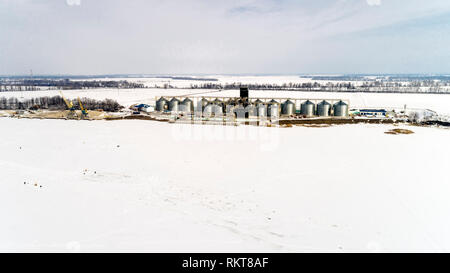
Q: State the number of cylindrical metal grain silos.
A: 12